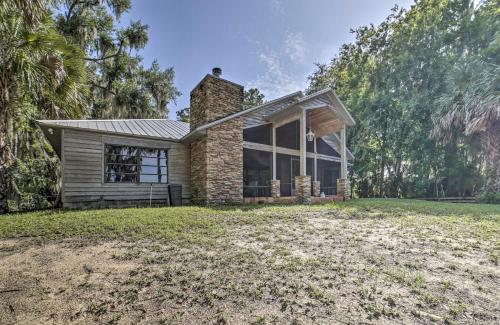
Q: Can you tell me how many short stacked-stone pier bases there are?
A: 4